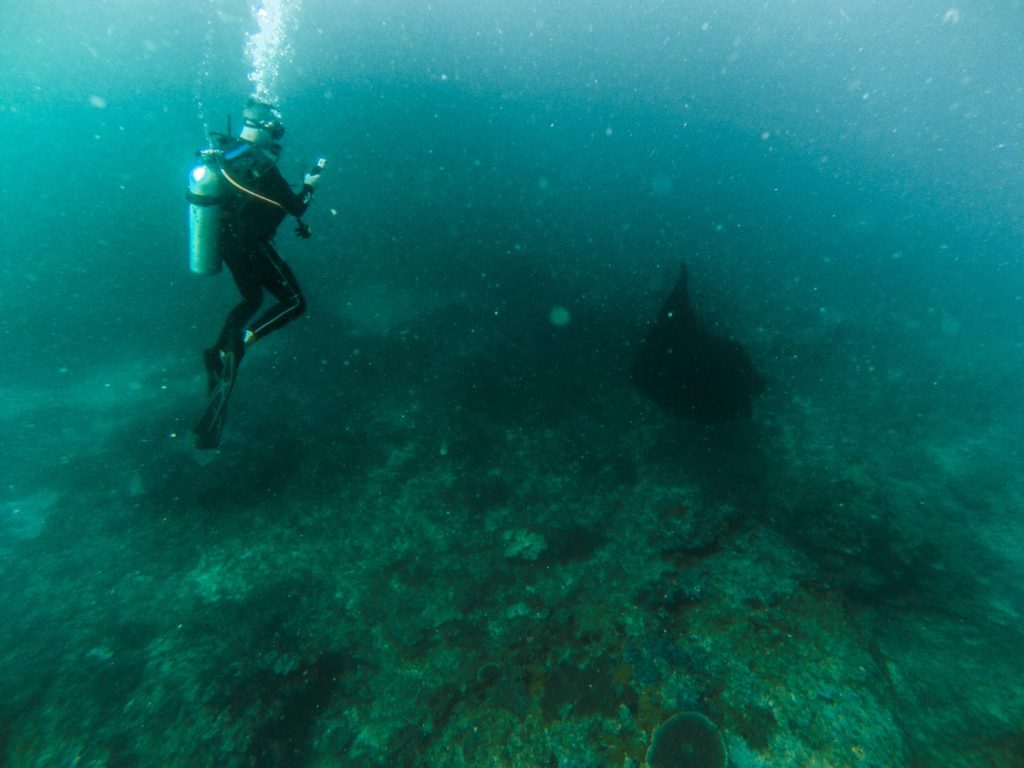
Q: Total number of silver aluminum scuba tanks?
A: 1